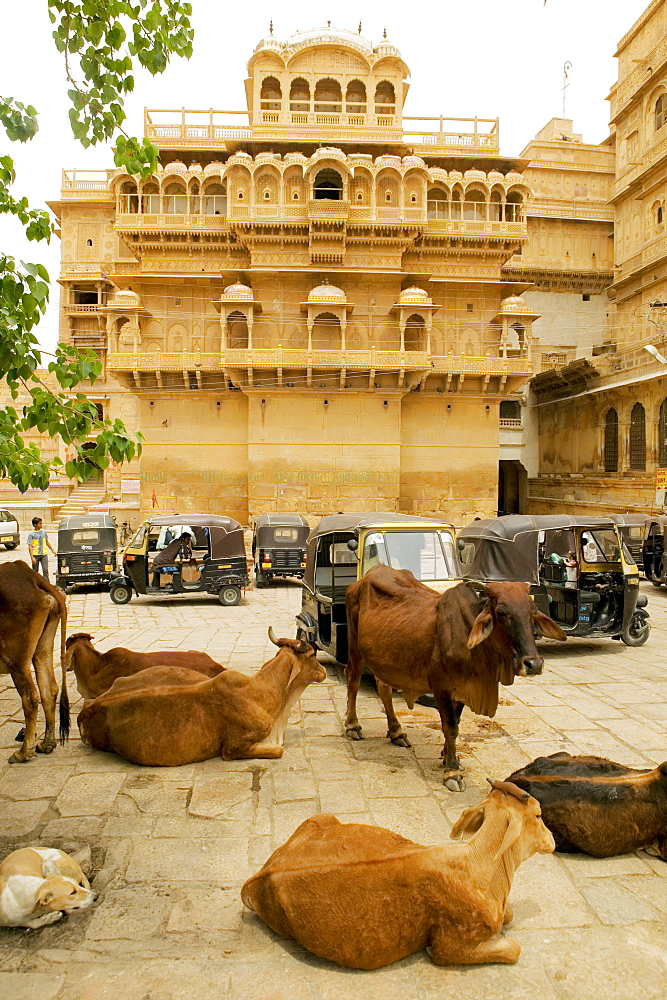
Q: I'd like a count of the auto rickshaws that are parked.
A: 7